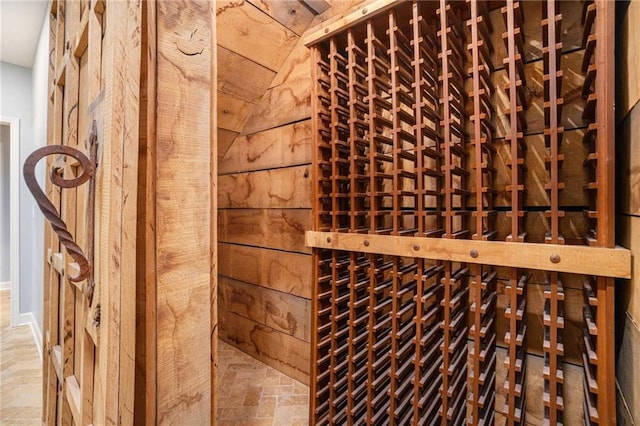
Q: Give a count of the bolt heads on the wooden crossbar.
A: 5